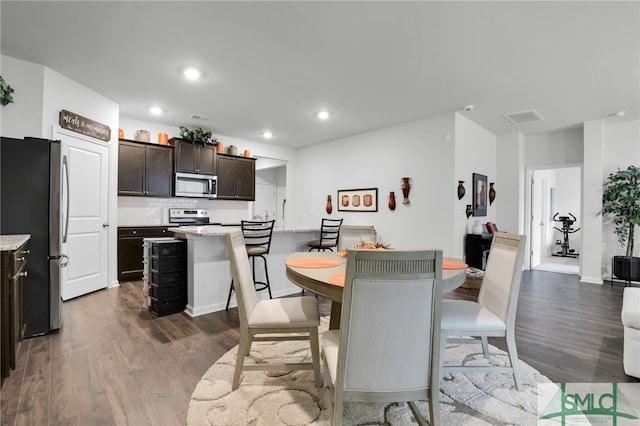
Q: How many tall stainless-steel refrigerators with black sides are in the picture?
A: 1